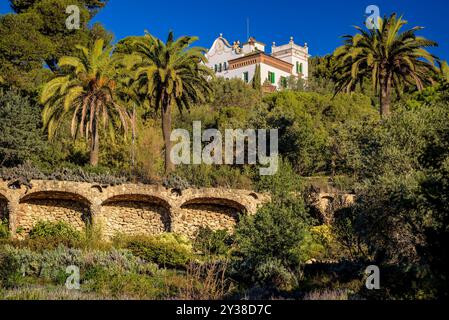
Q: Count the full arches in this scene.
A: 3